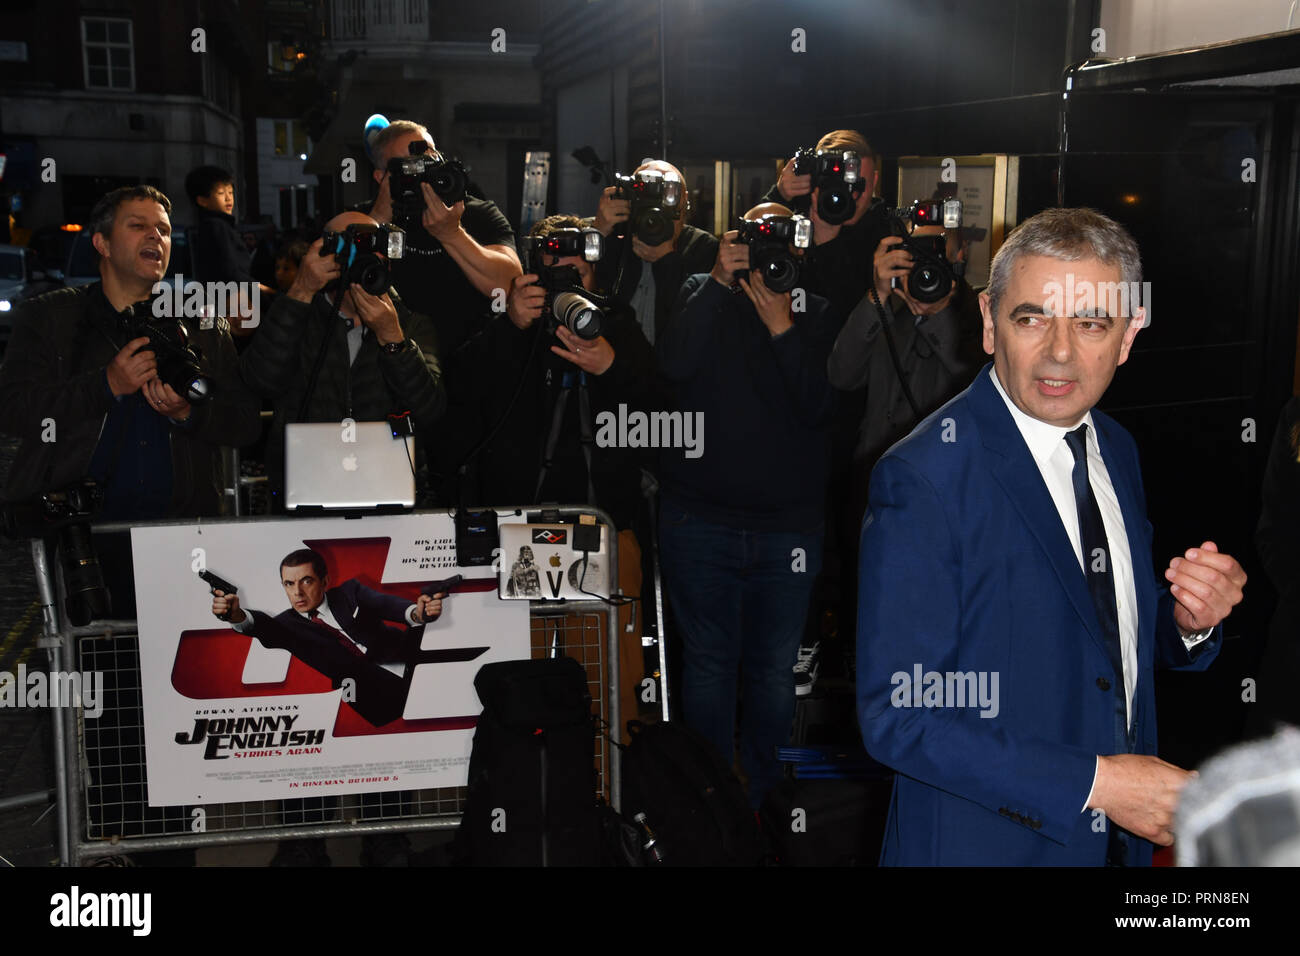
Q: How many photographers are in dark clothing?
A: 8